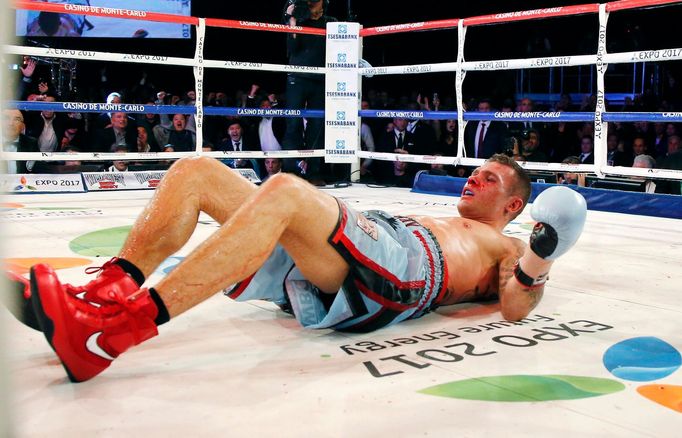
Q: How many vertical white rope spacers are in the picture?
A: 3